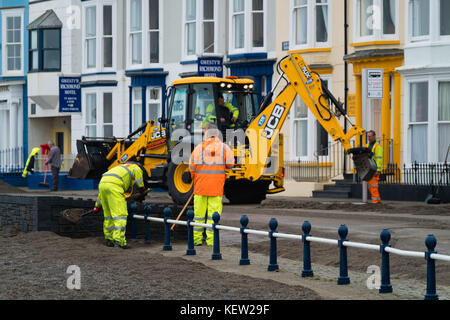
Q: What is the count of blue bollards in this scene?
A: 11